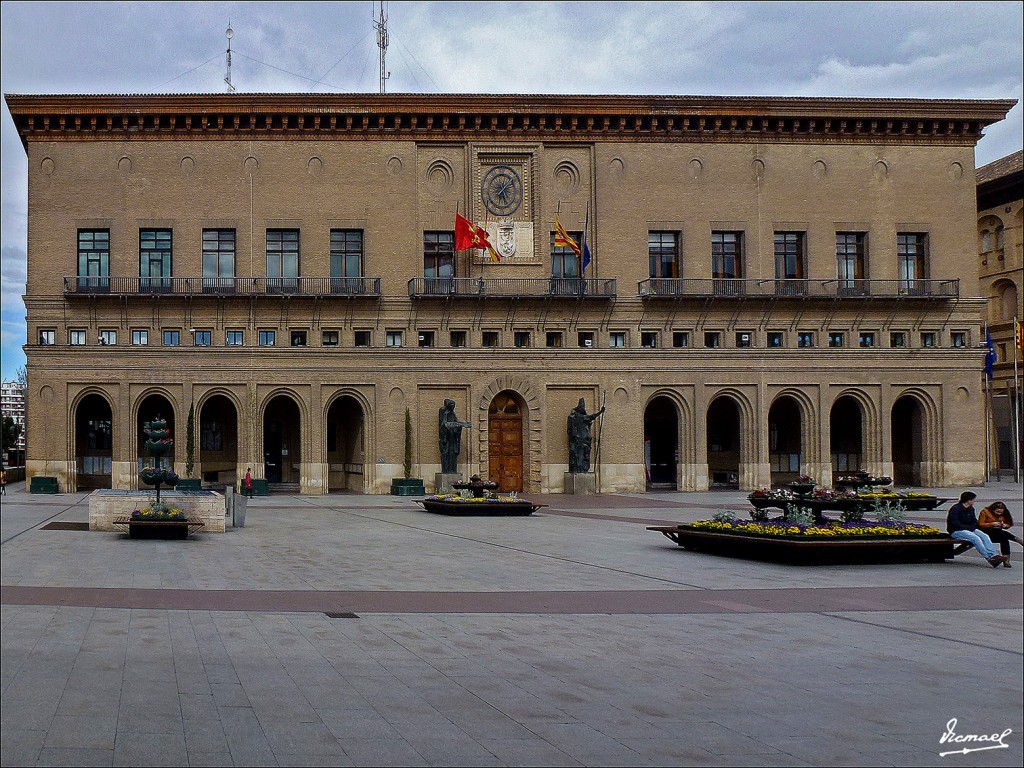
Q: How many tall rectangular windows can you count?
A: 12